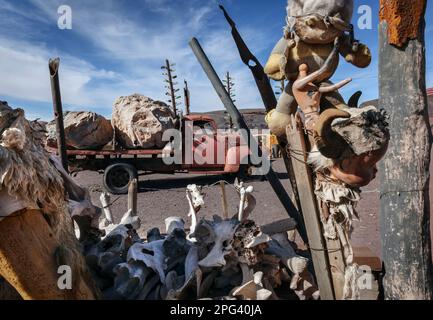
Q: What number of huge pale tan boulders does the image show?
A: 2